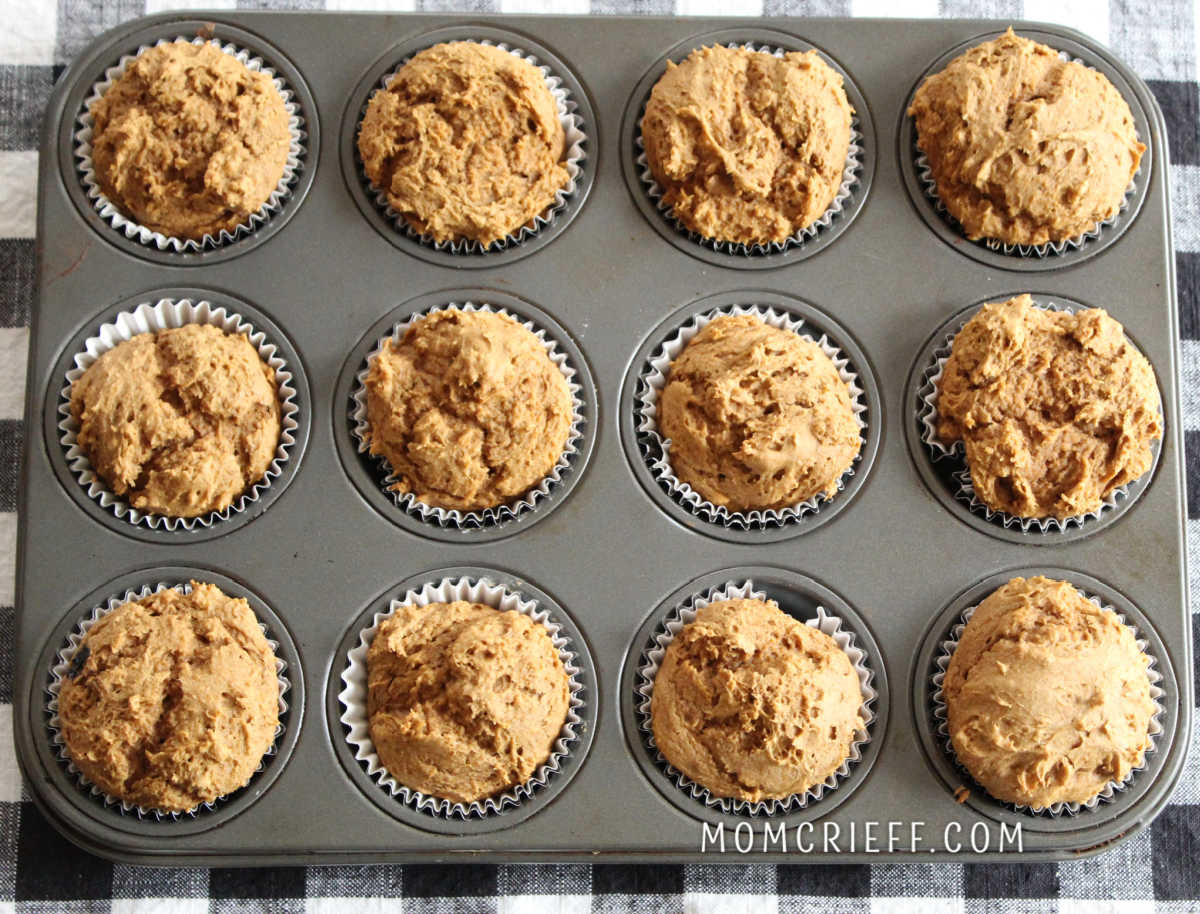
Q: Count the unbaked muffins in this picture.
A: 0